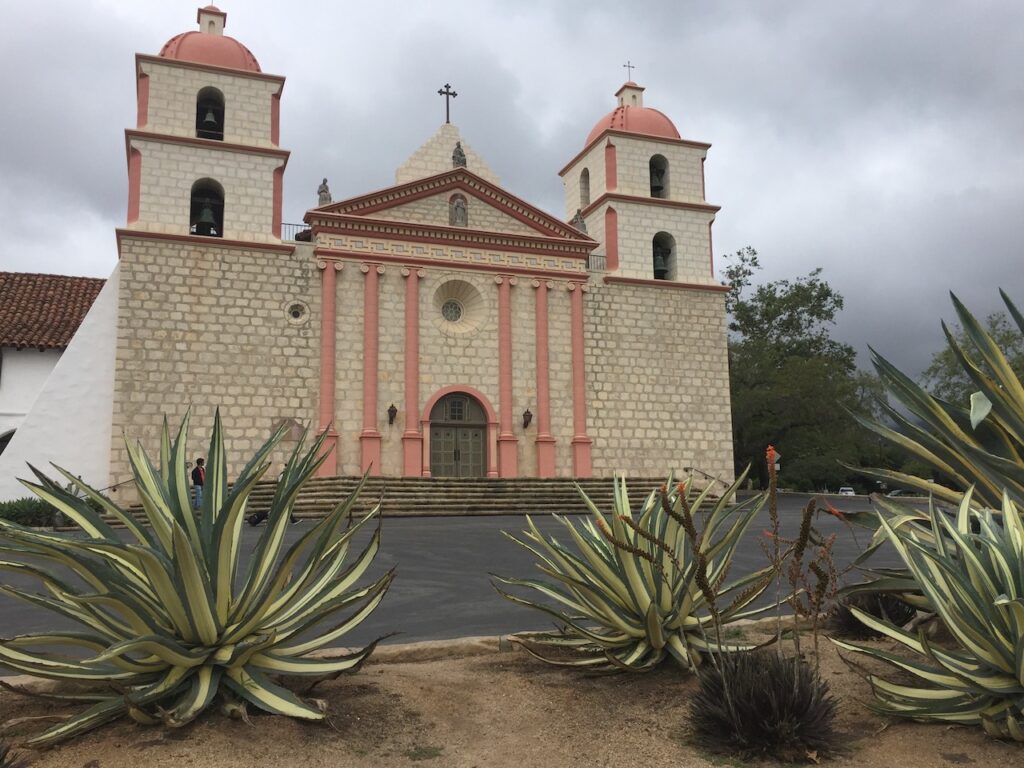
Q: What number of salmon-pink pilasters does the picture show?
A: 6